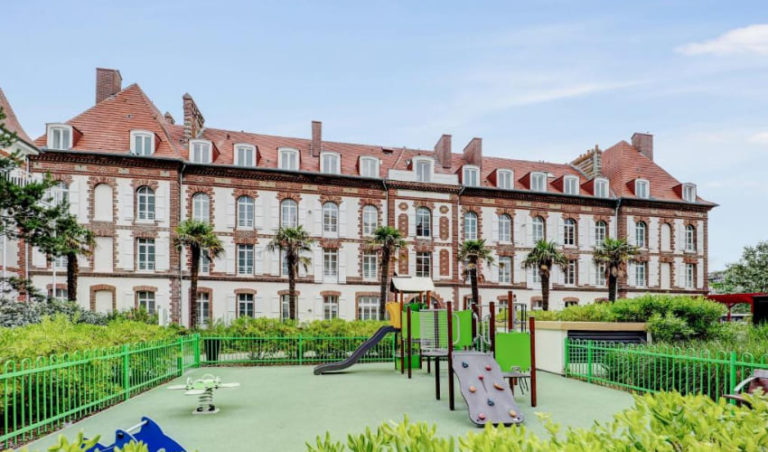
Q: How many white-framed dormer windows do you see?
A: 15